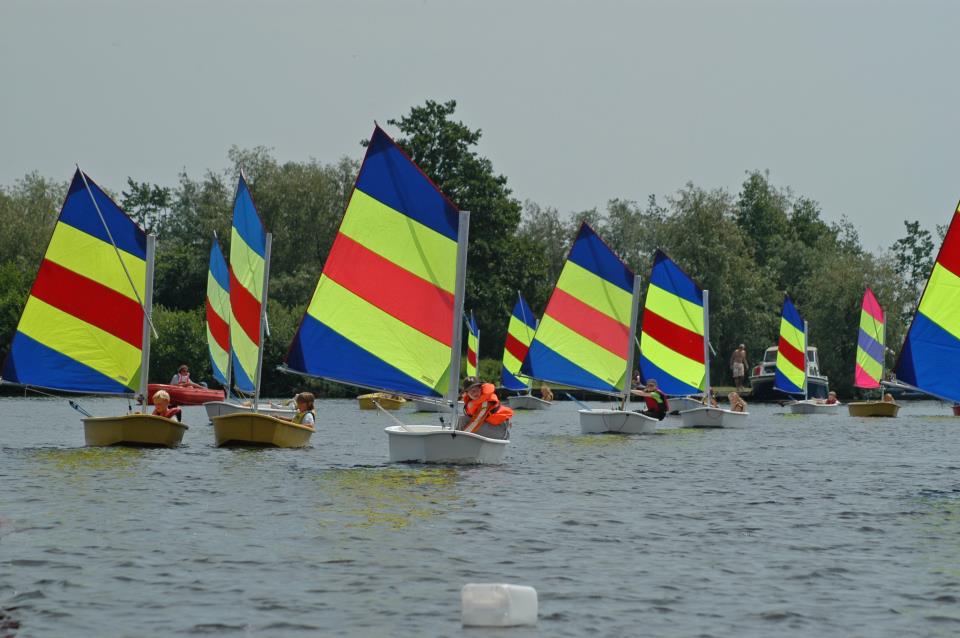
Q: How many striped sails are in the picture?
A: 11